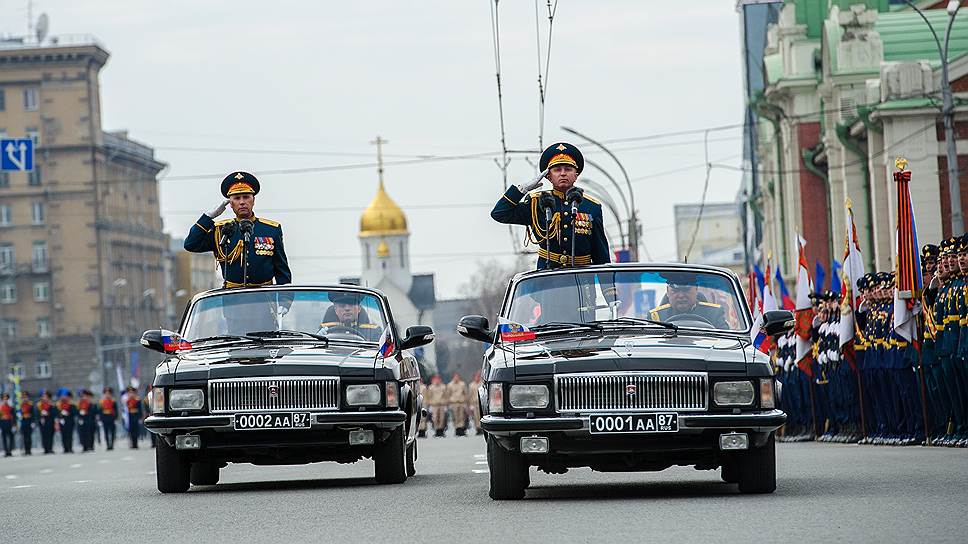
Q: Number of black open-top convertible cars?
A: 2